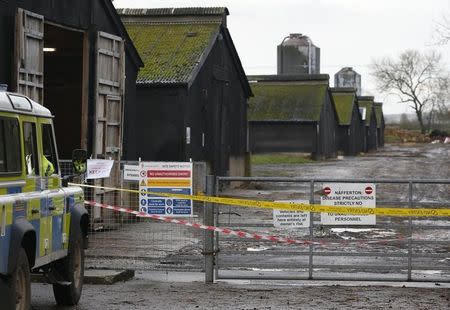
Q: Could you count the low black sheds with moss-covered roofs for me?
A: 5